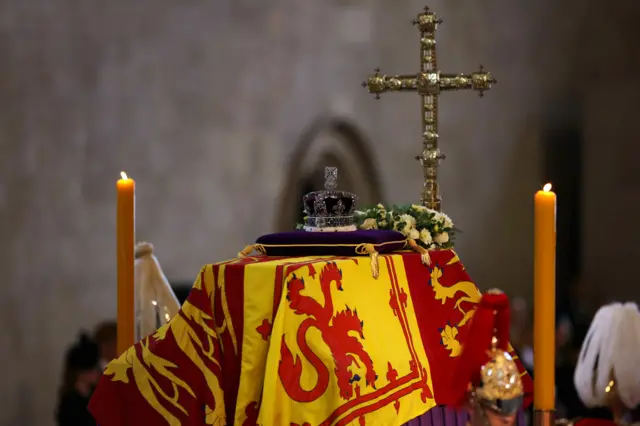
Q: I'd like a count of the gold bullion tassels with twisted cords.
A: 3